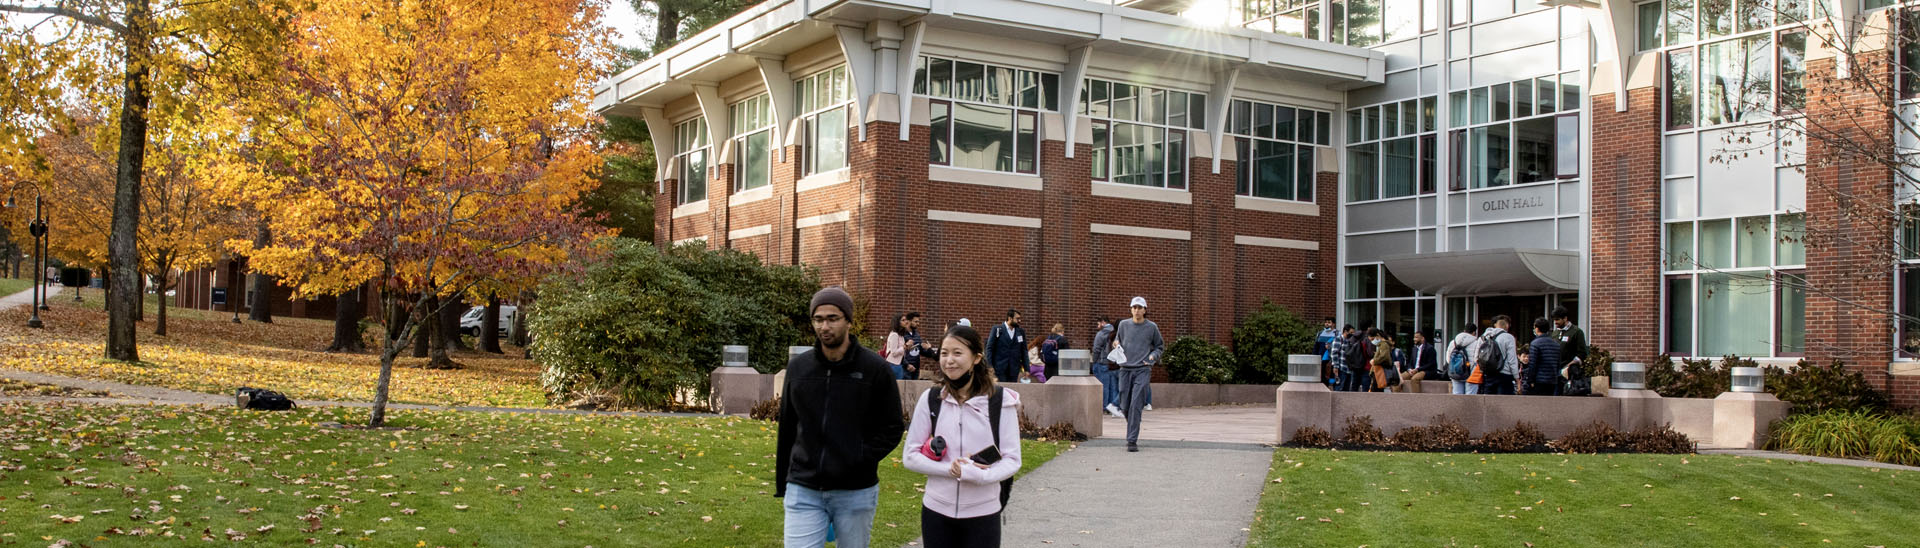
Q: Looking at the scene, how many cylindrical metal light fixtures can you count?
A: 6